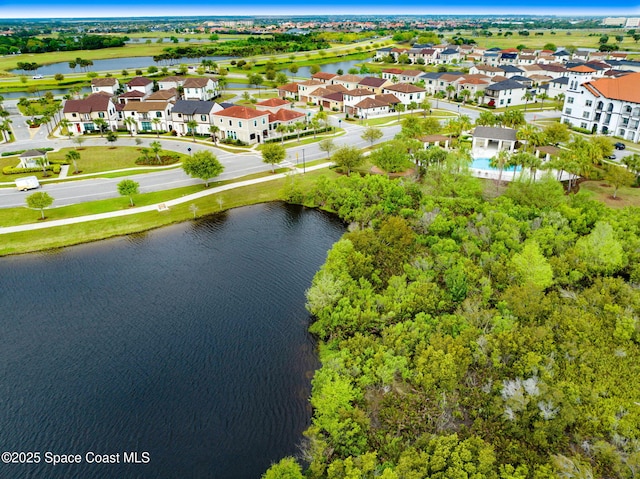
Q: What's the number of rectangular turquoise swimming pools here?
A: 1